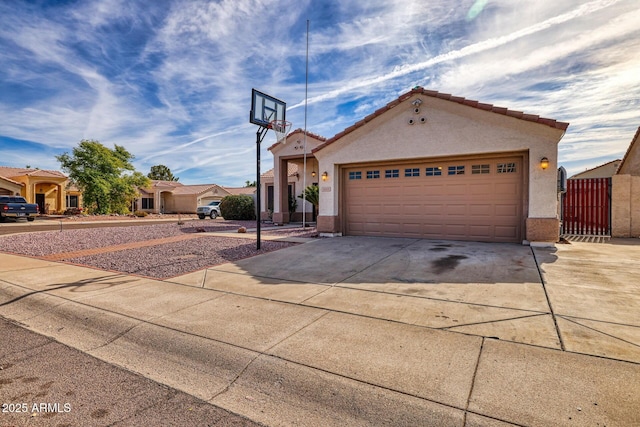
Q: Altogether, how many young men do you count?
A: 0